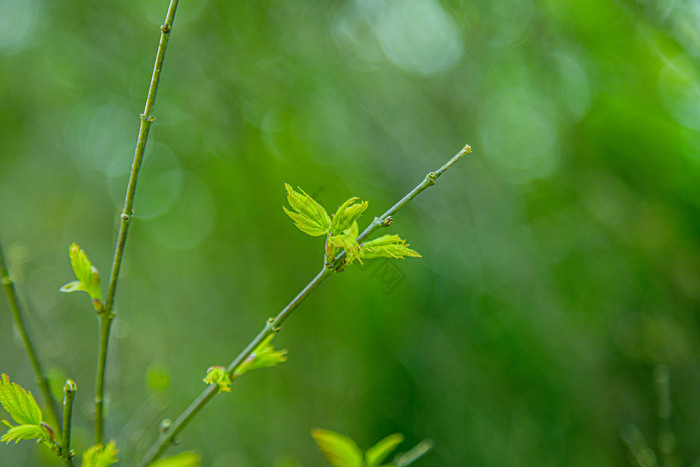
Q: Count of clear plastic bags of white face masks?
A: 0